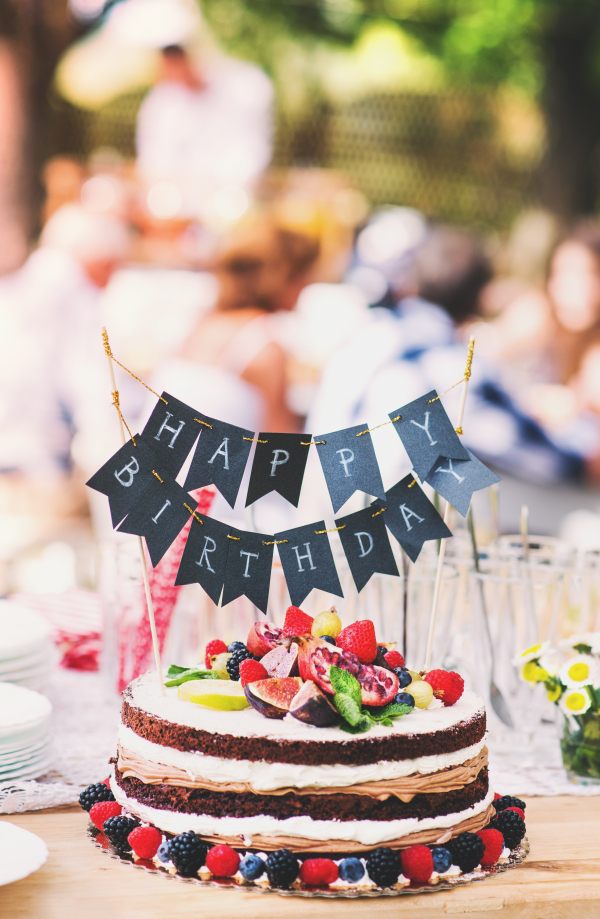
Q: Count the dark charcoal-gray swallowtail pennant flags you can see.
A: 13